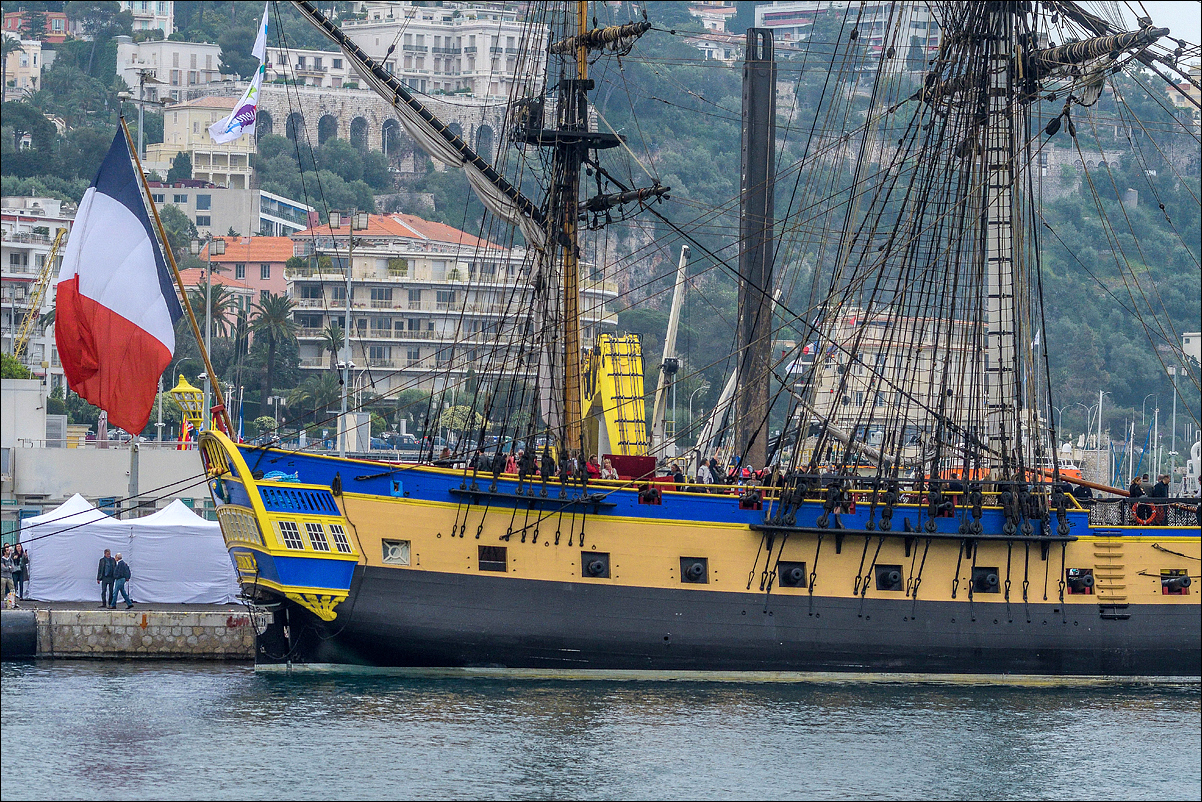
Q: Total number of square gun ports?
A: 9